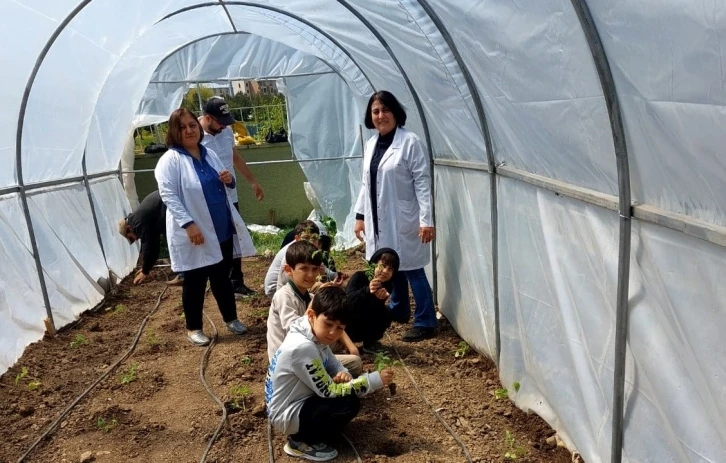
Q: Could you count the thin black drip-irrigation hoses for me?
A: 5